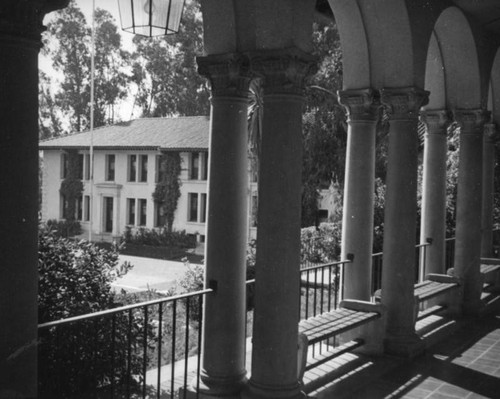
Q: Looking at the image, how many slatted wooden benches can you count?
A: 3